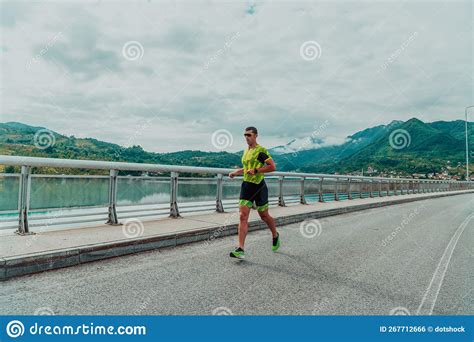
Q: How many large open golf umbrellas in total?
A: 0